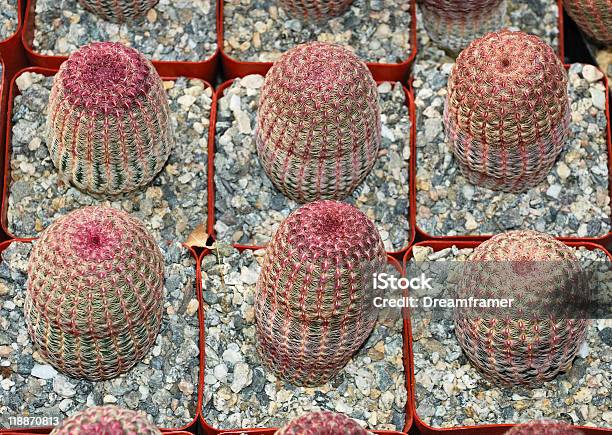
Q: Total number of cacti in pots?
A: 13